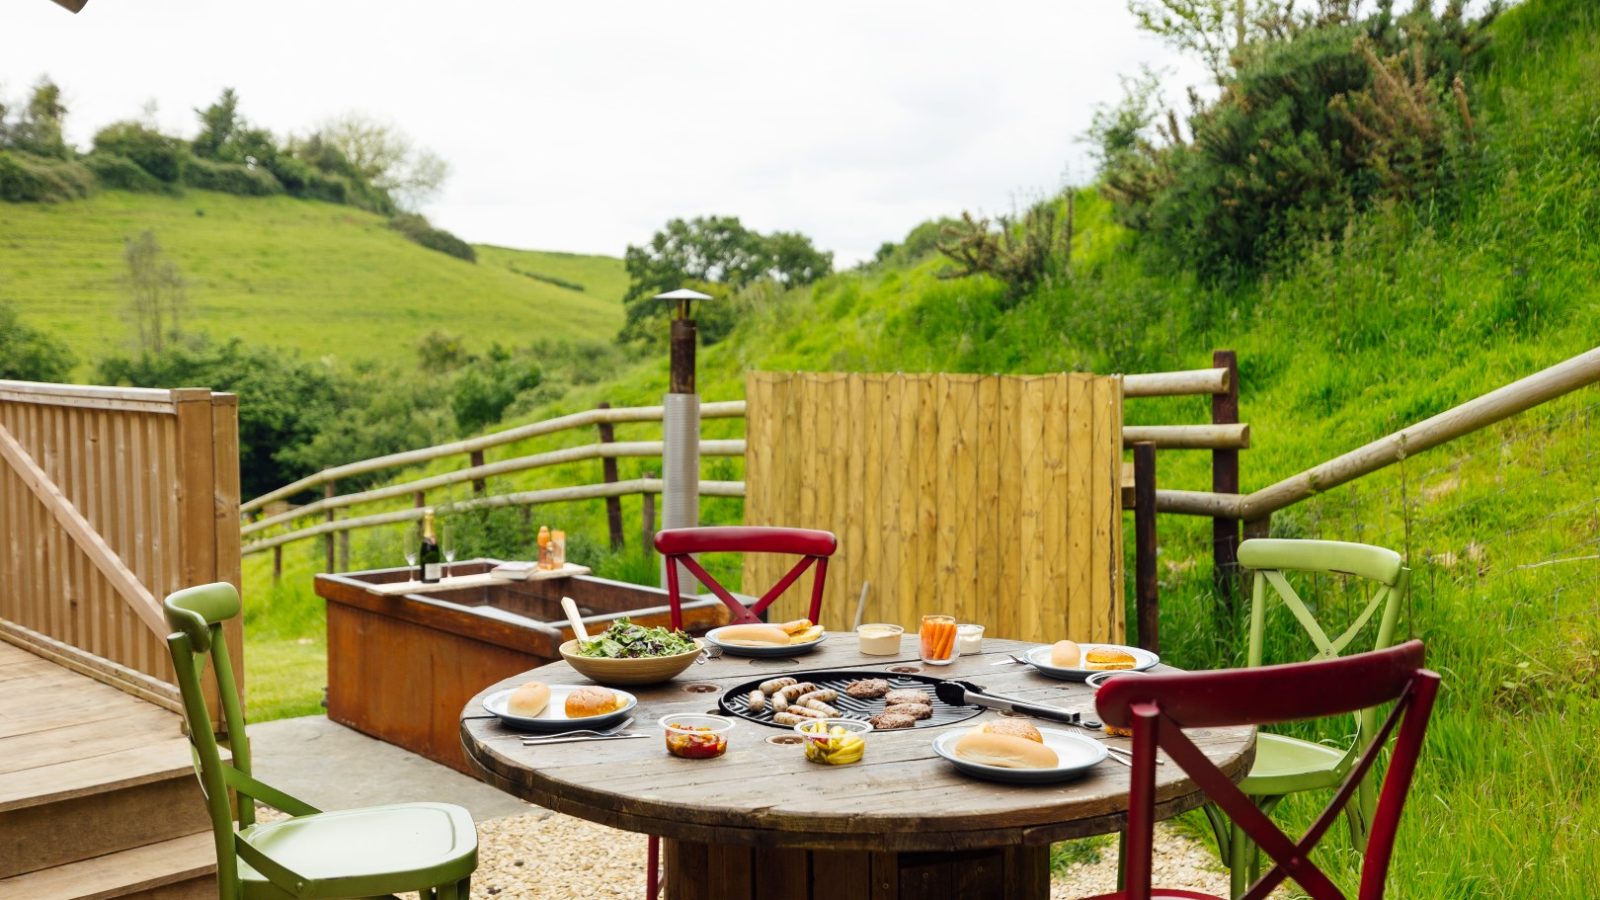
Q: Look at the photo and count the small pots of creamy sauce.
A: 2